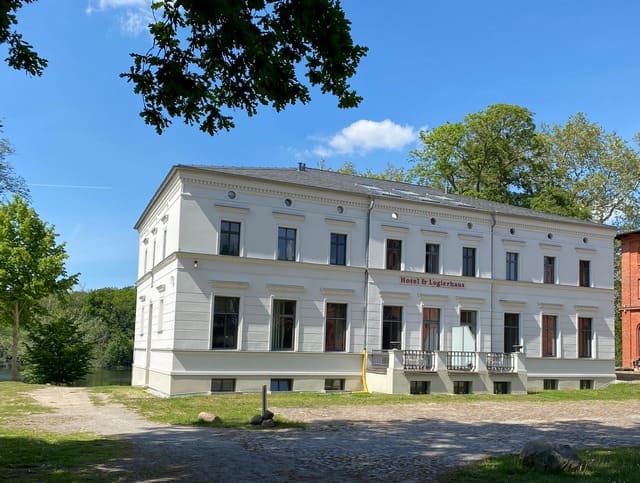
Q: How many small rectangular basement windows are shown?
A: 8